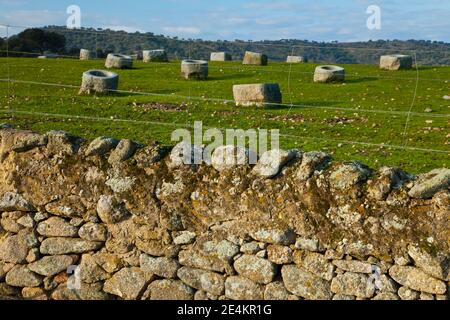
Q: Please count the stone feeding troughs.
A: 11